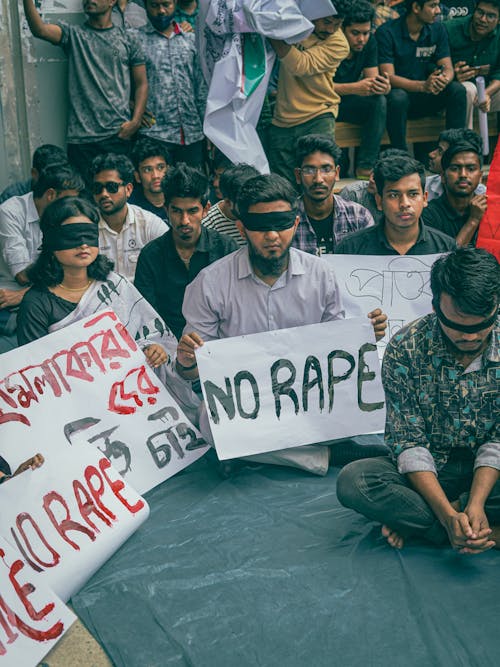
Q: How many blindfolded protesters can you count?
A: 3